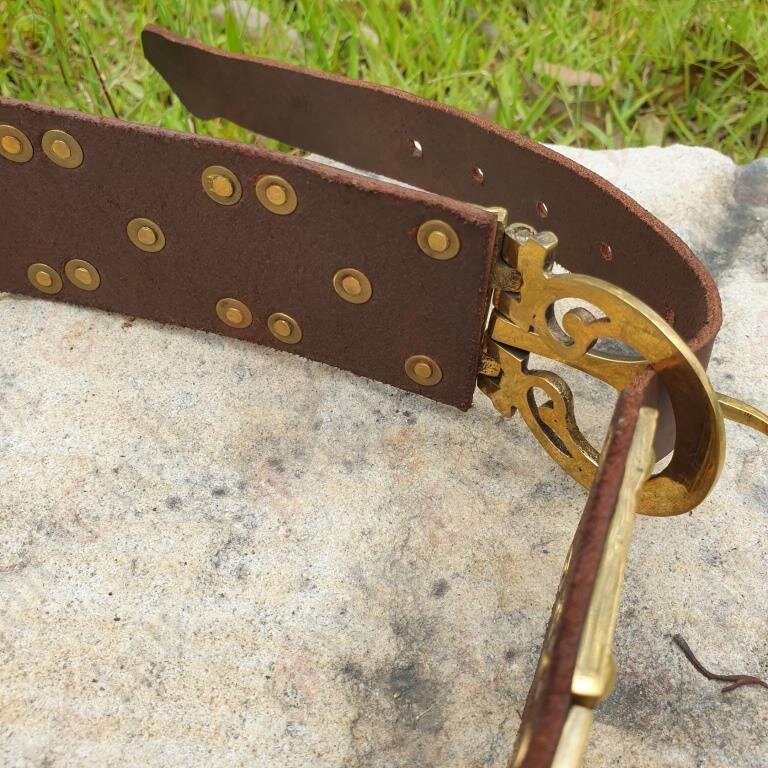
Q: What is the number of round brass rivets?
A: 12